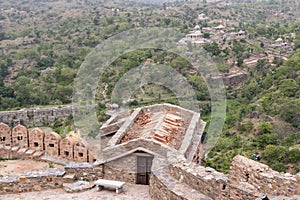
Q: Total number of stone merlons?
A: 7